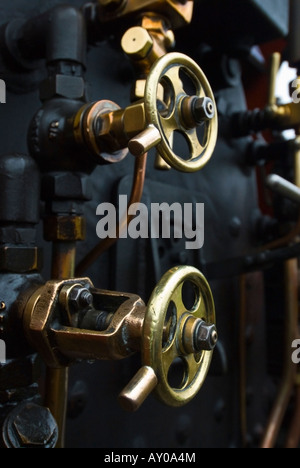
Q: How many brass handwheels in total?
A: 2